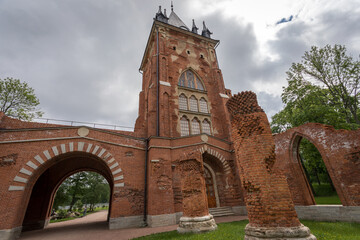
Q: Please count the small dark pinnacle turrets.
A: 4